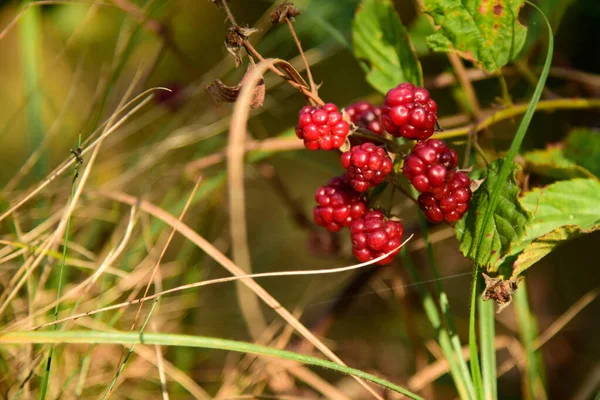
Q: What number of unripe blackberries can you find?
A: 8